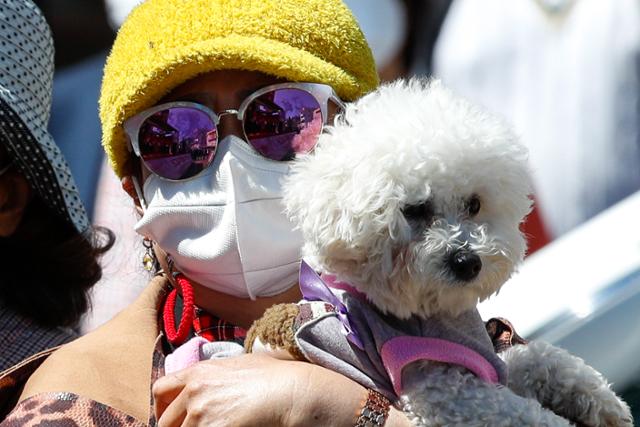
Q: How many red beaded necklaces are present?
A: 1